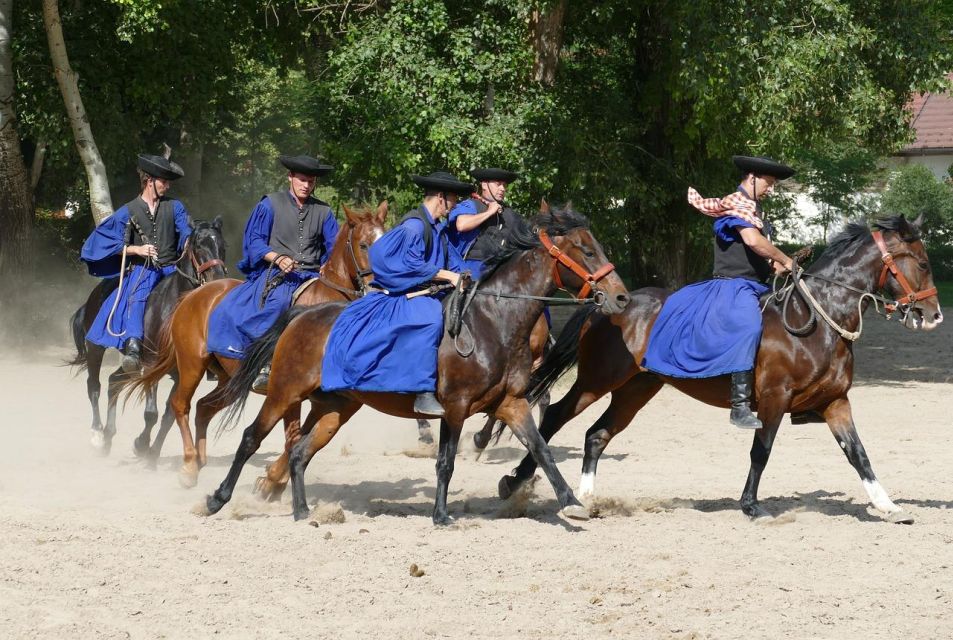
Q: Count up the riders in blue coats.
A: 5